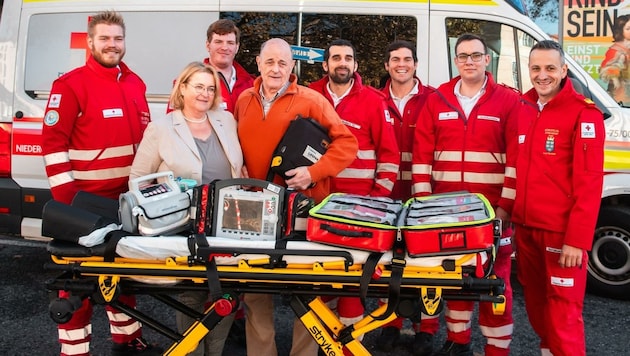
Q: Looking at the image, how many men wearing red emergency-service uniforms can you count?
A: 6